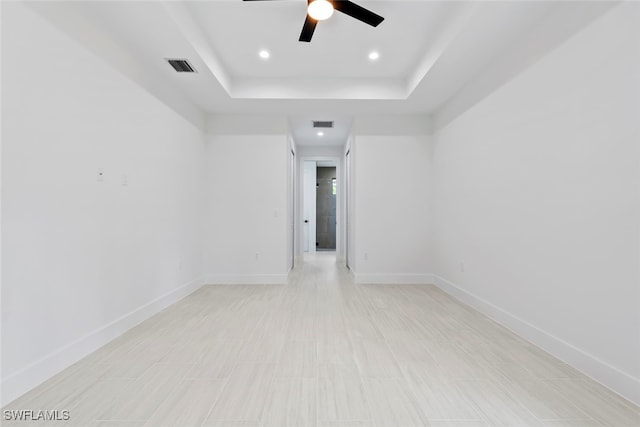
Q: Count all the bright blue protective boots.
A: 0